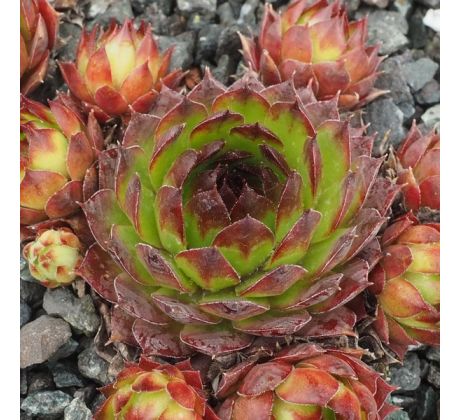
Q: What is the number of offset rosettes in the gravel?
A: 9